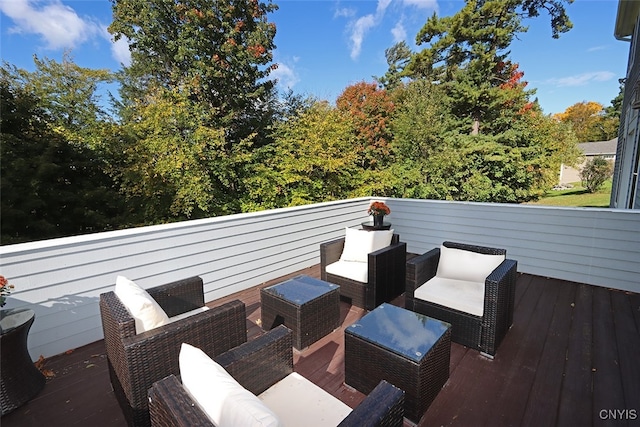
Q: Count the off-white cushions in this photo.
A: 8